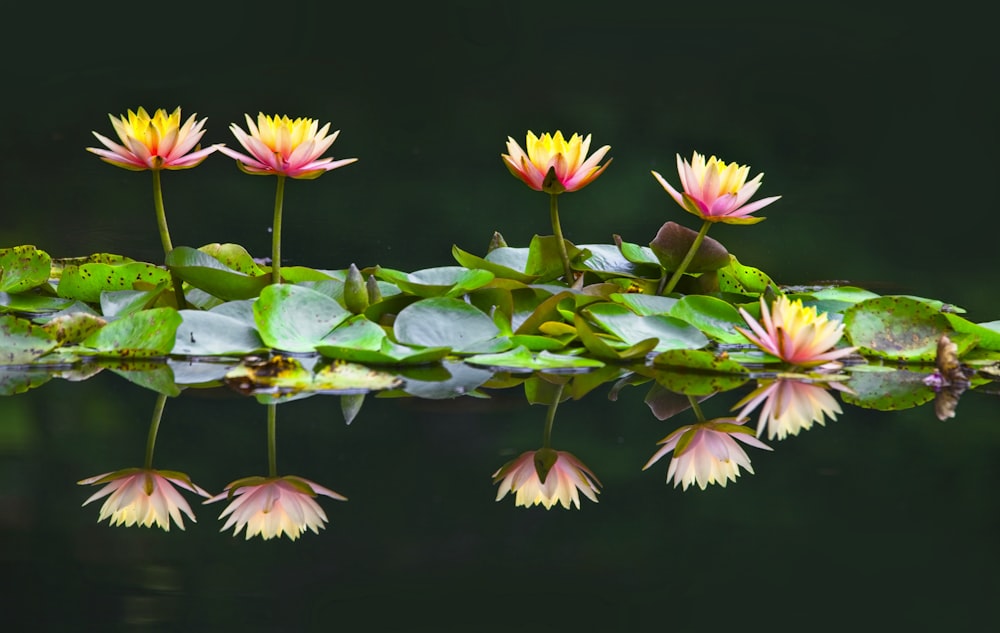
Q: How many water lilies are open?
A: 5